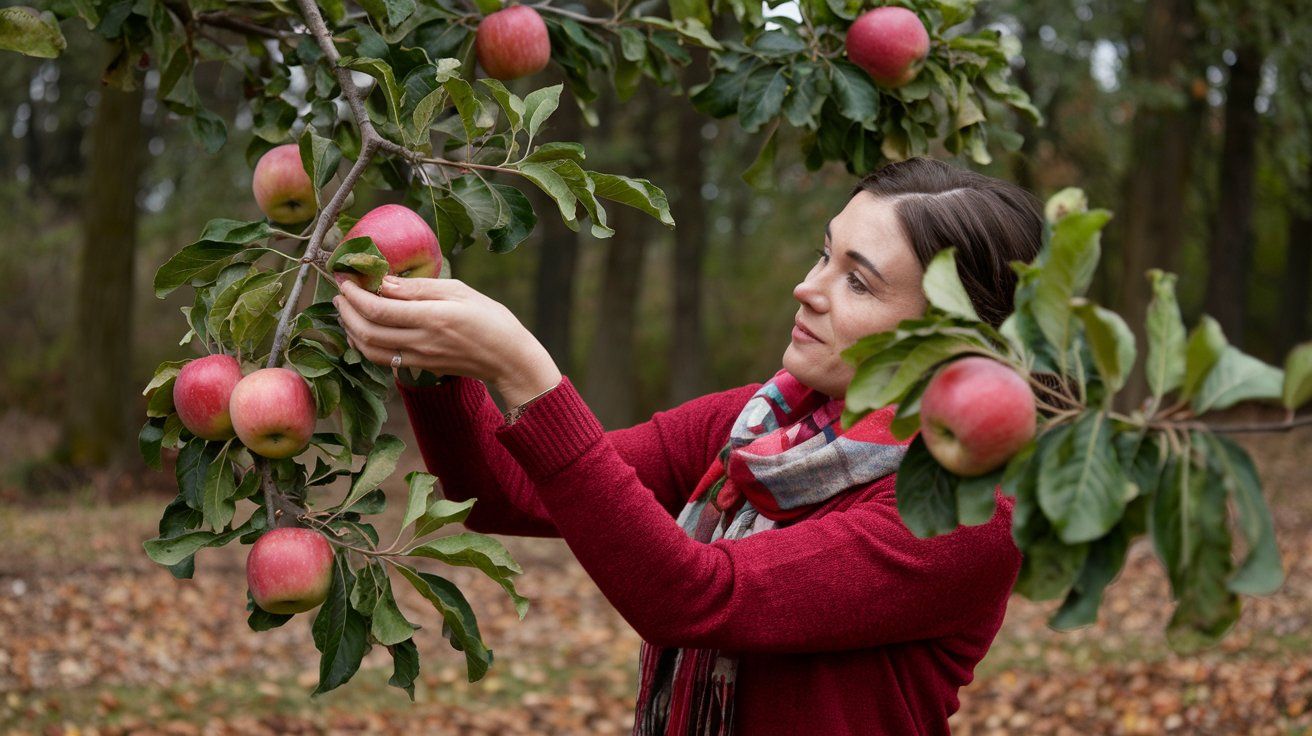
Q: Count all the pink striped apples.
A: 8